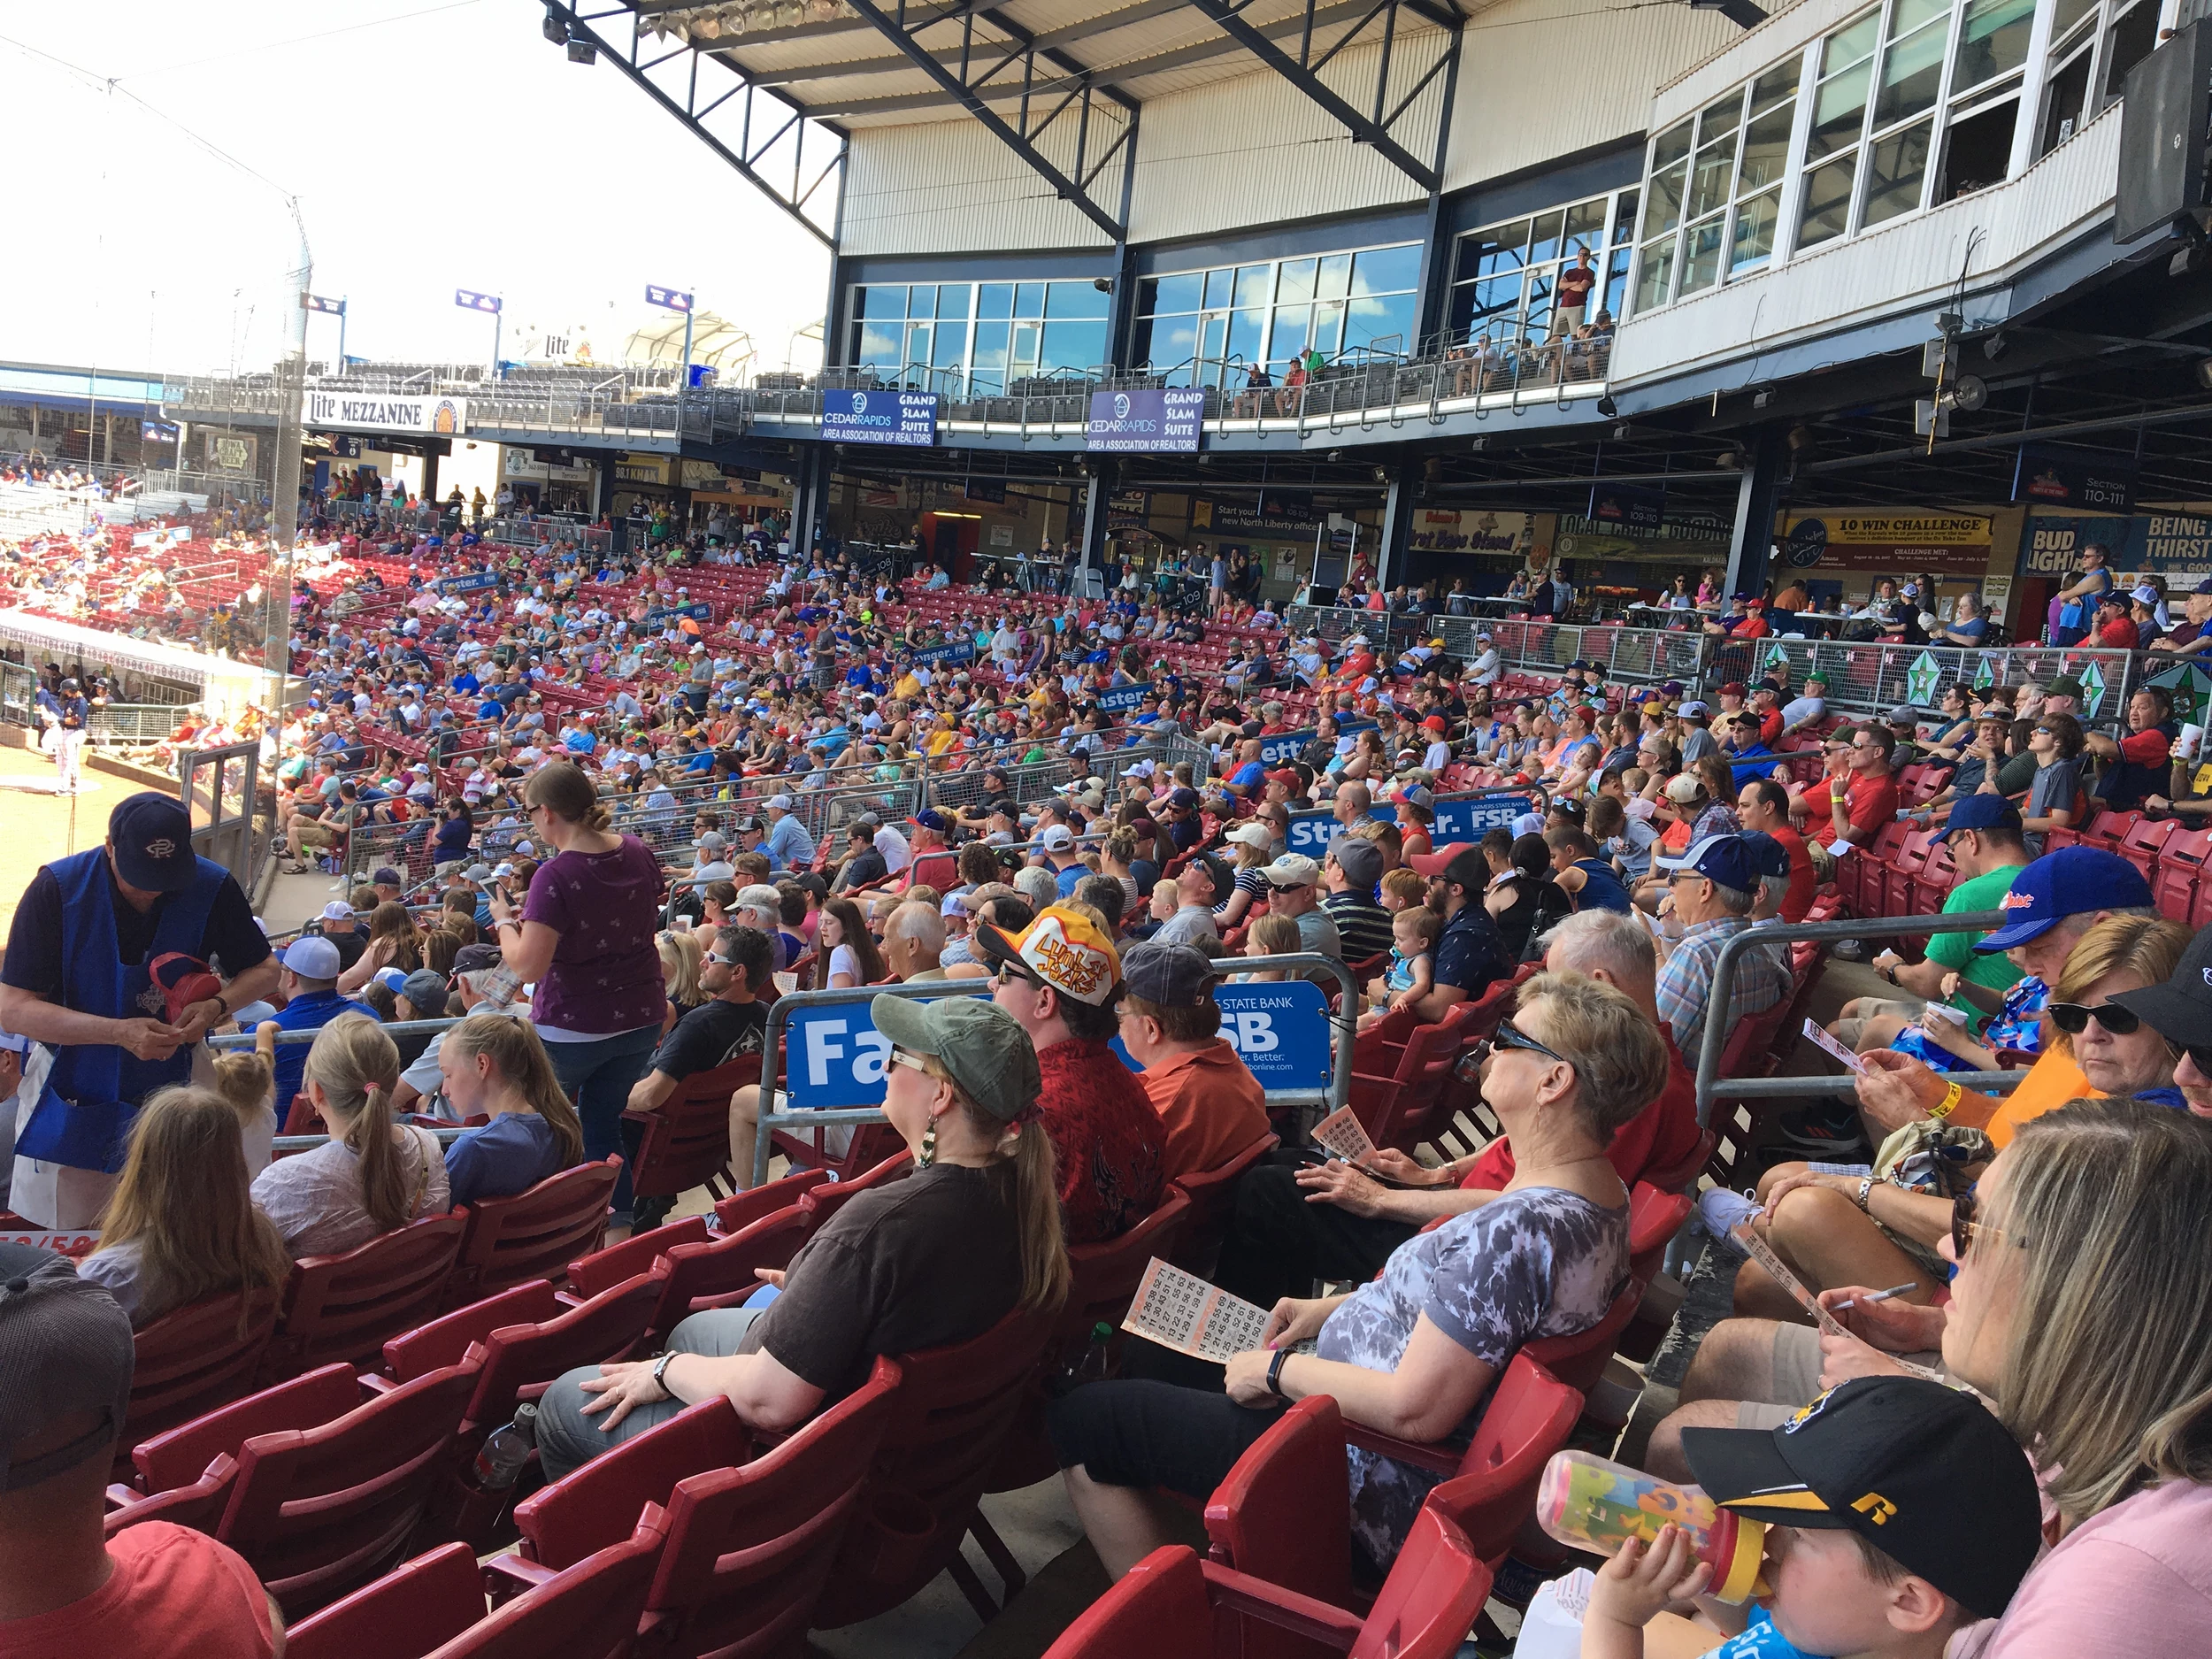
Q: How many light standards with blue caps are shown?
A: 3